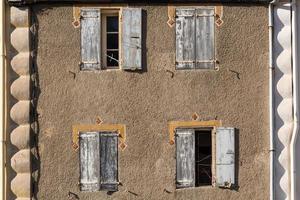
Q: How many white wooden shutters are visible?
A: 8